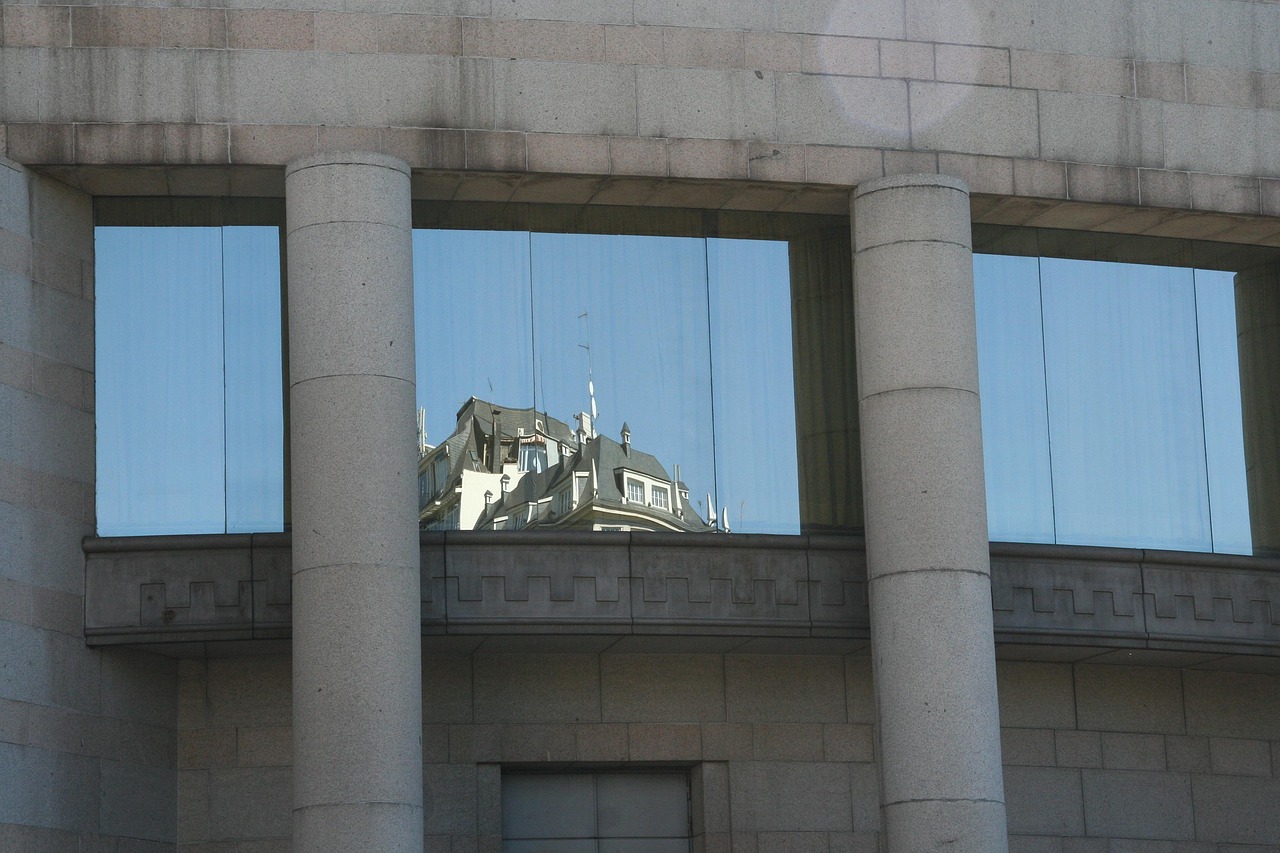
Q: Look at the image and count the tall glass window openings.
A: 3